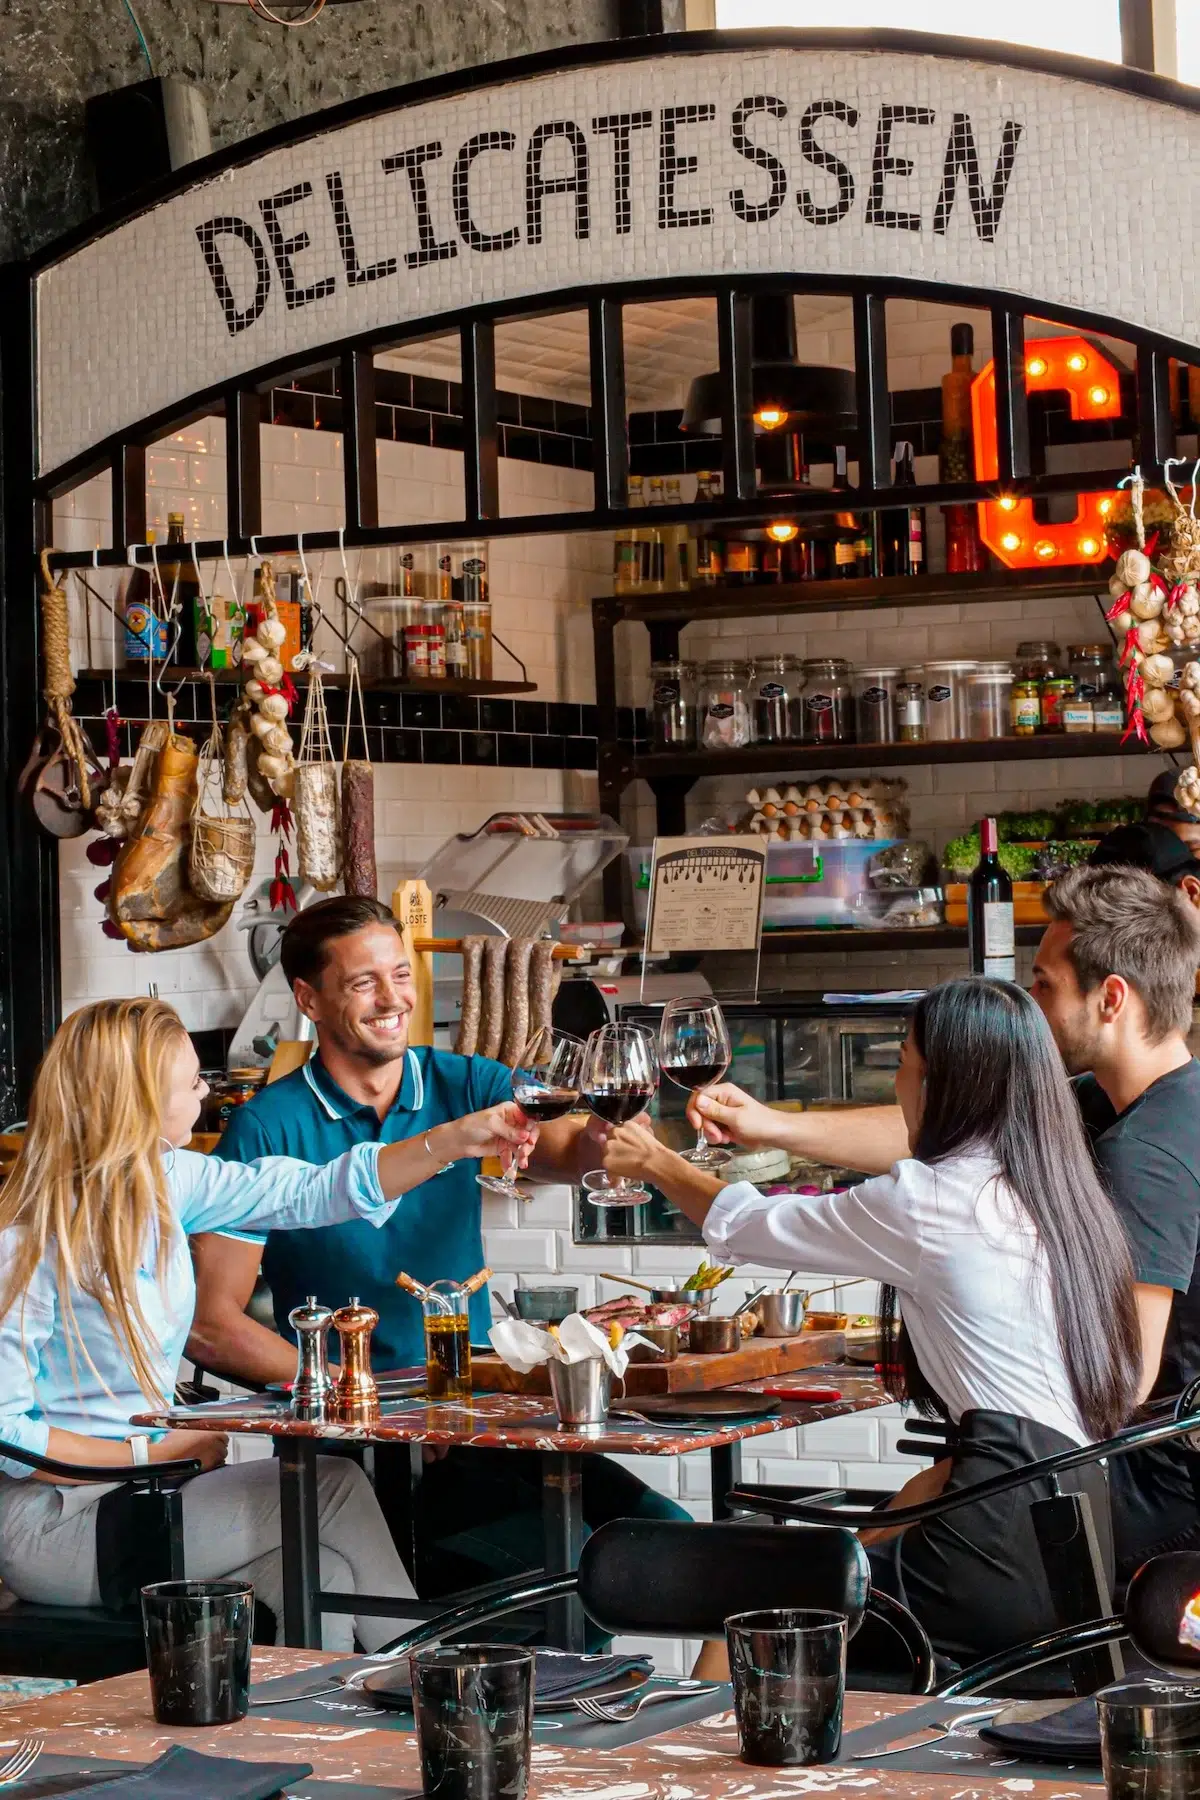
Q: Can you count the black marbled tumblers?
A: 4